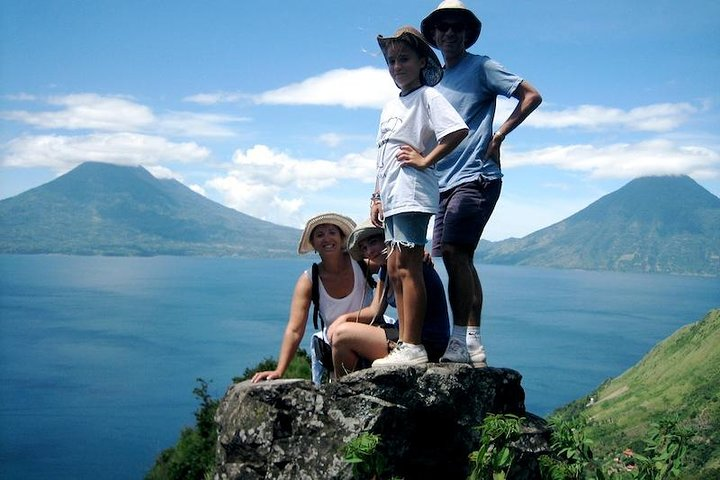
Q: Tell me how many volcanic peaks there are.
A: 2